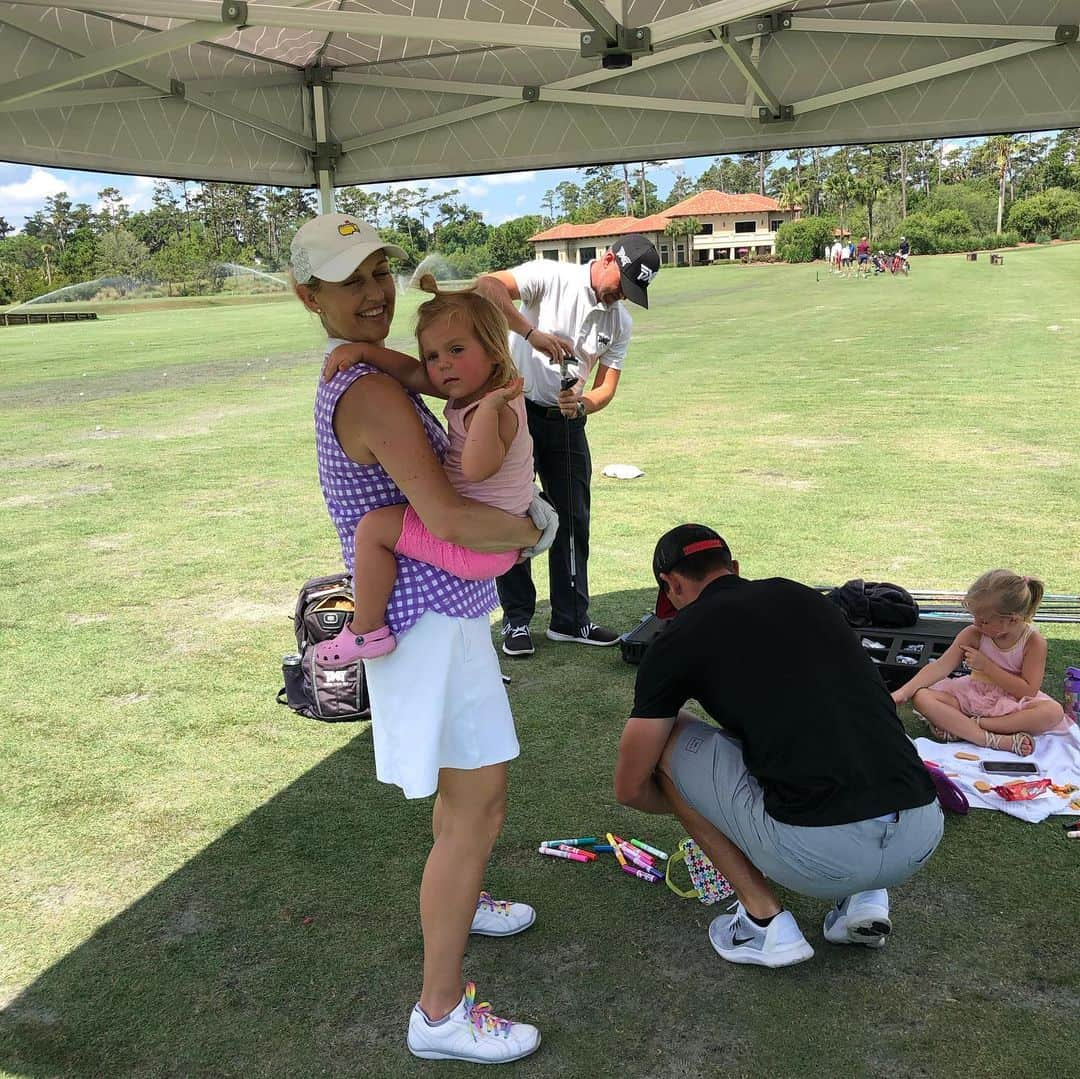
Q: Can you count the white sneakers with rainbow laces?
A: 2